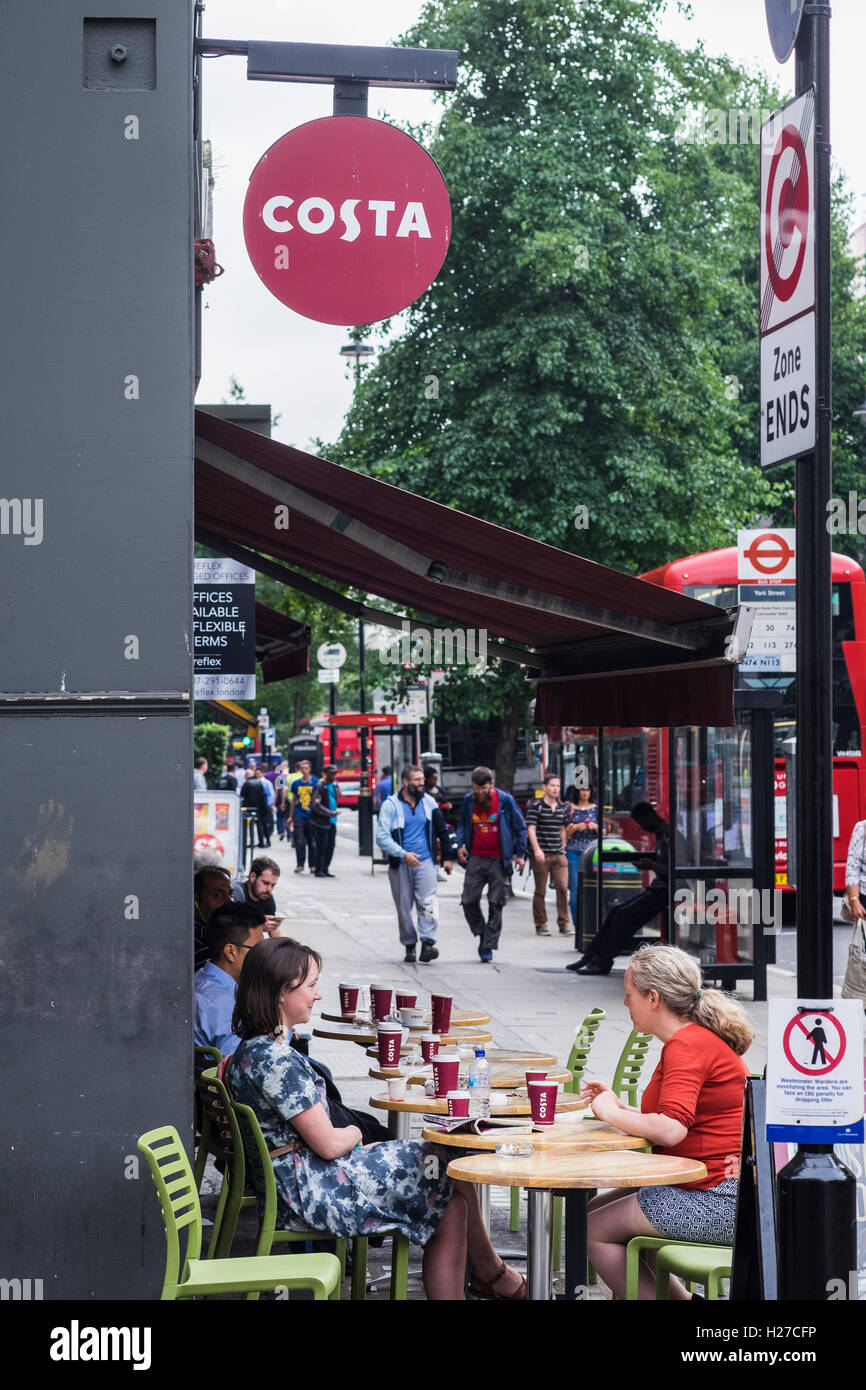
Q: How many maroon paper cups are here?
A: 10